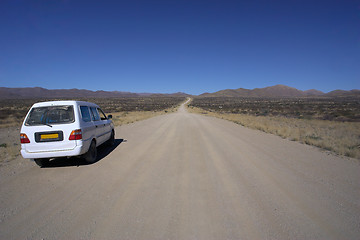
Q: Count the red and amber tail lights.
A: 2